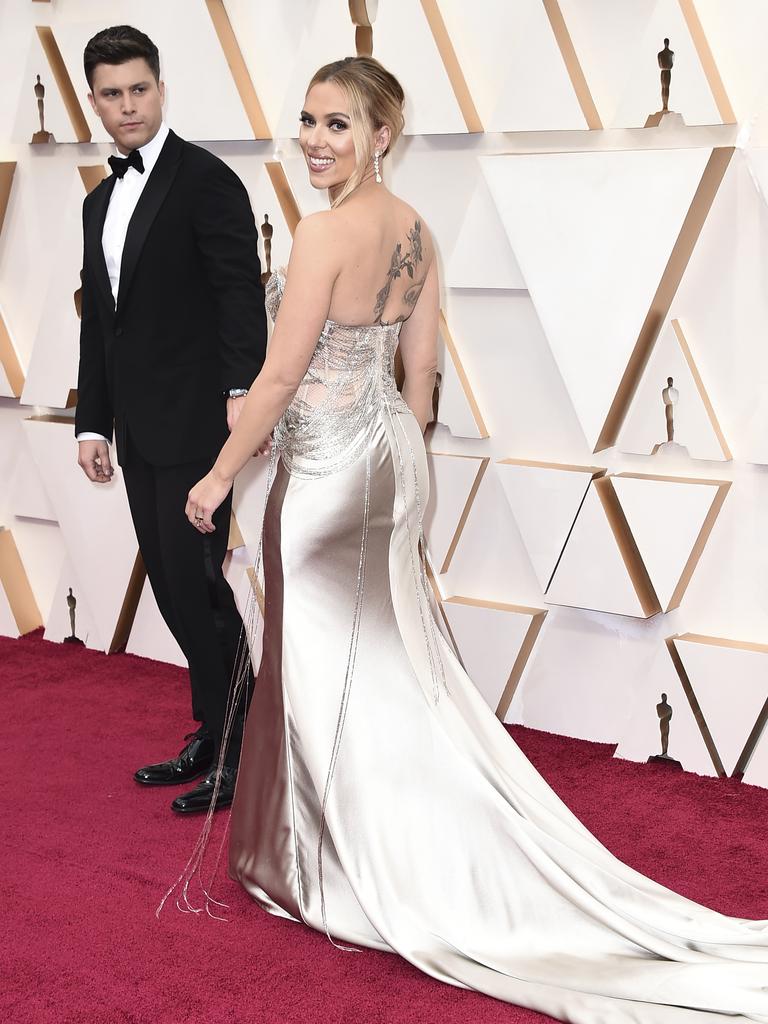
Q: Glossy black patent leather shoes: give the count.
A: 2